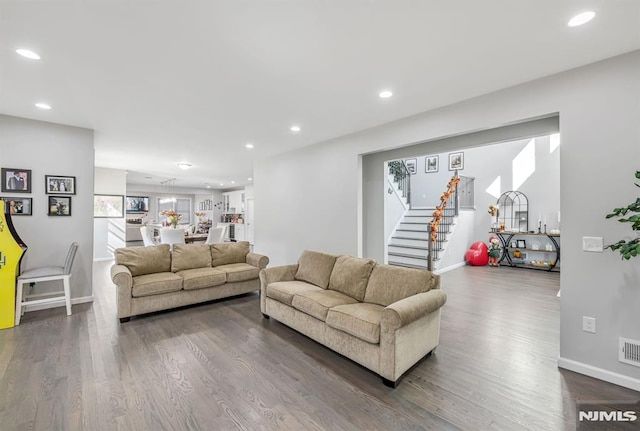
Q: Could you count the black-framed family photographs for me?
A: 4